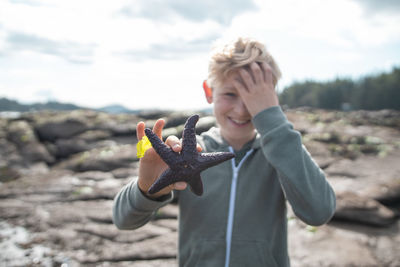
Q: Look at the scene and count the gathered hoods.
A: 1